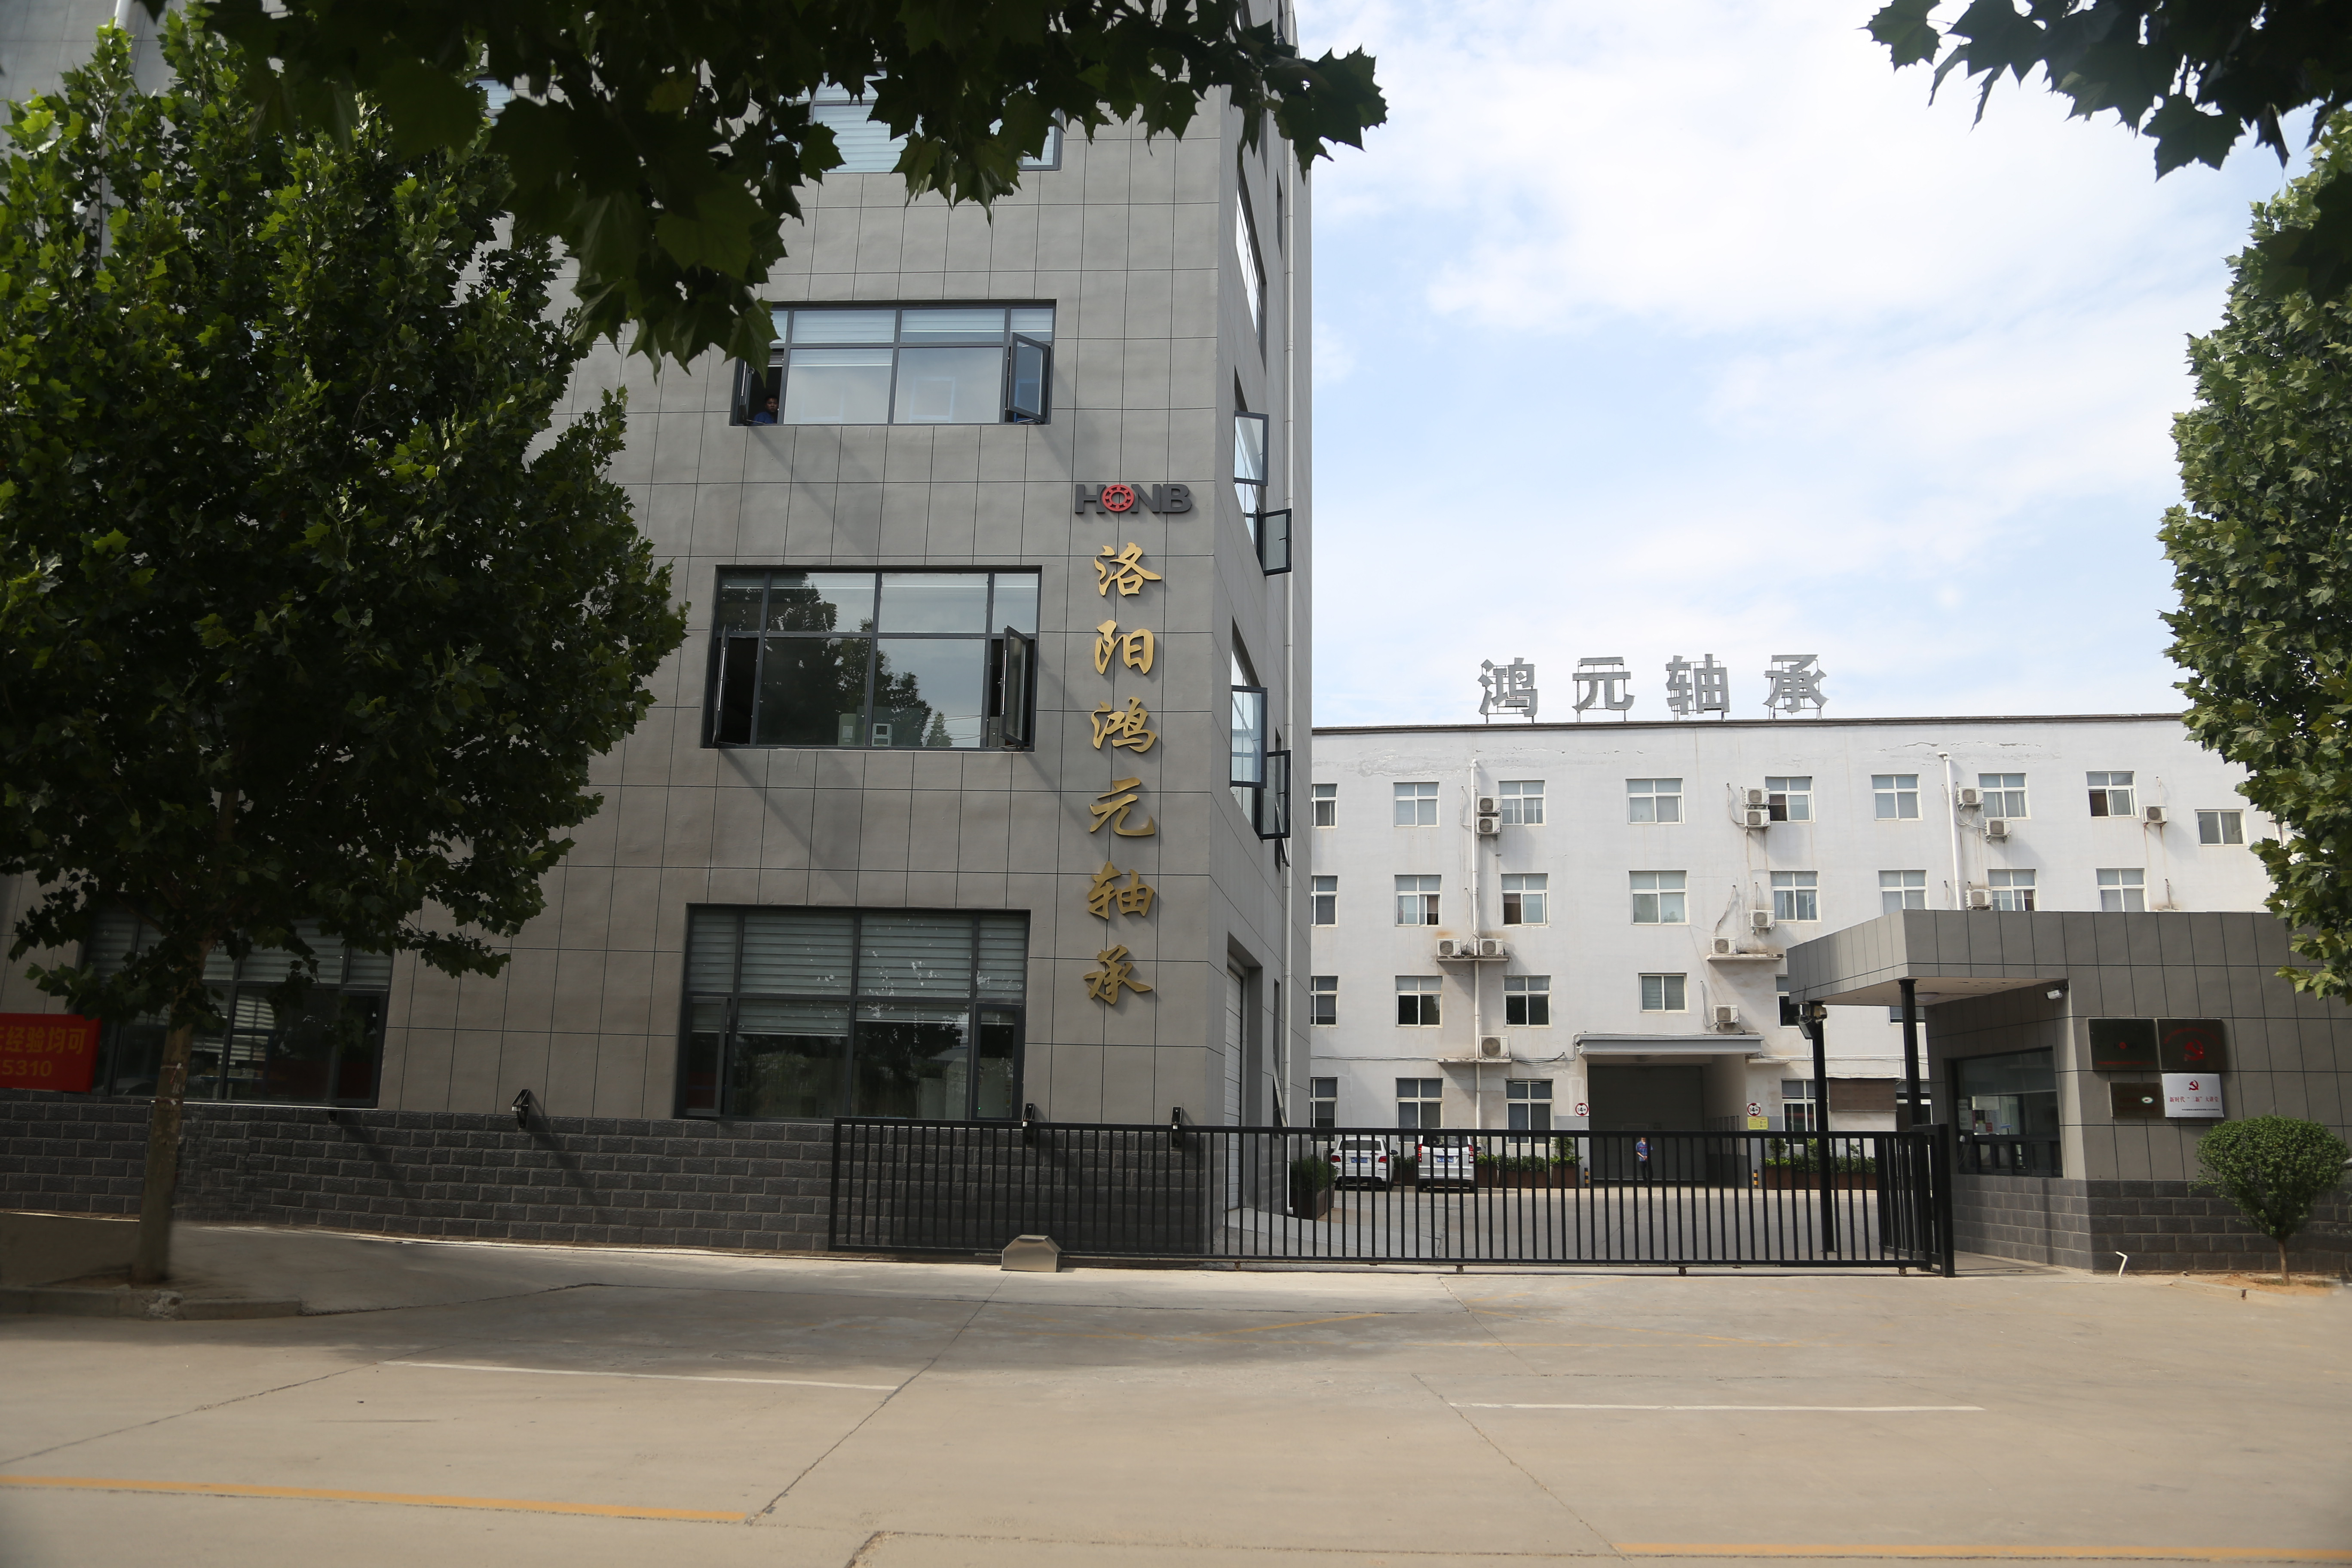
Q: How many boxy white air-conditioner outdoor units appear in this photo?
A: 14